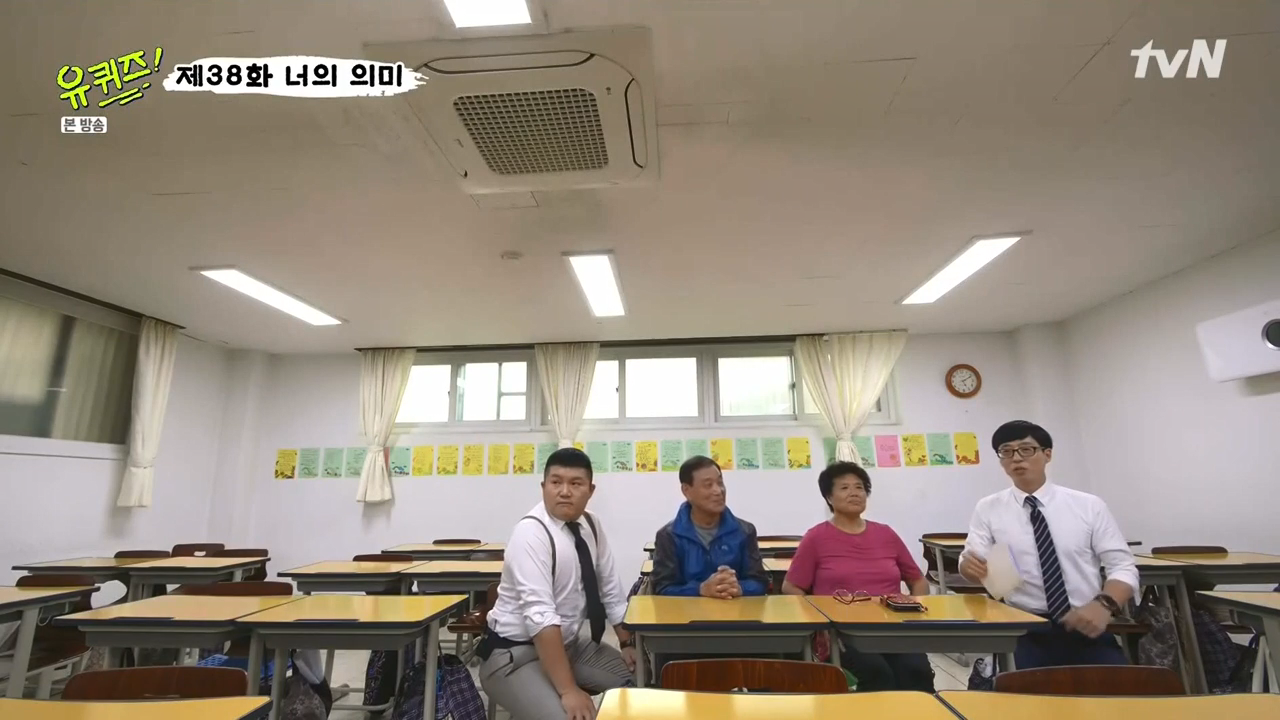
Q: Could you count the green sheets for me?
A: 14